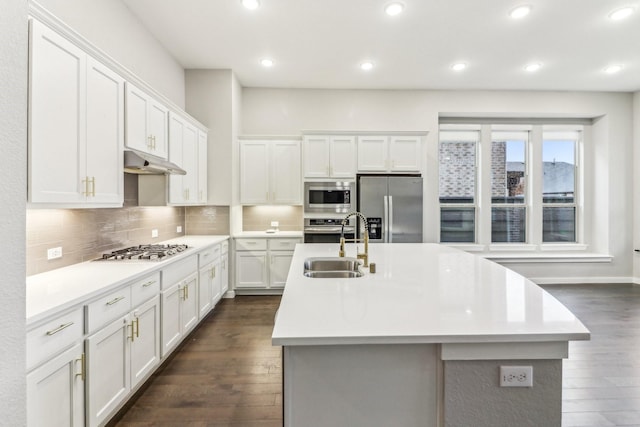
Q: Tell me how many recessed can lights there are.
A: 9